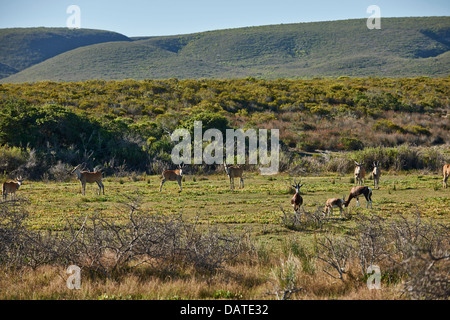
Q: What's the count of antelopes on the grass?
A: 10